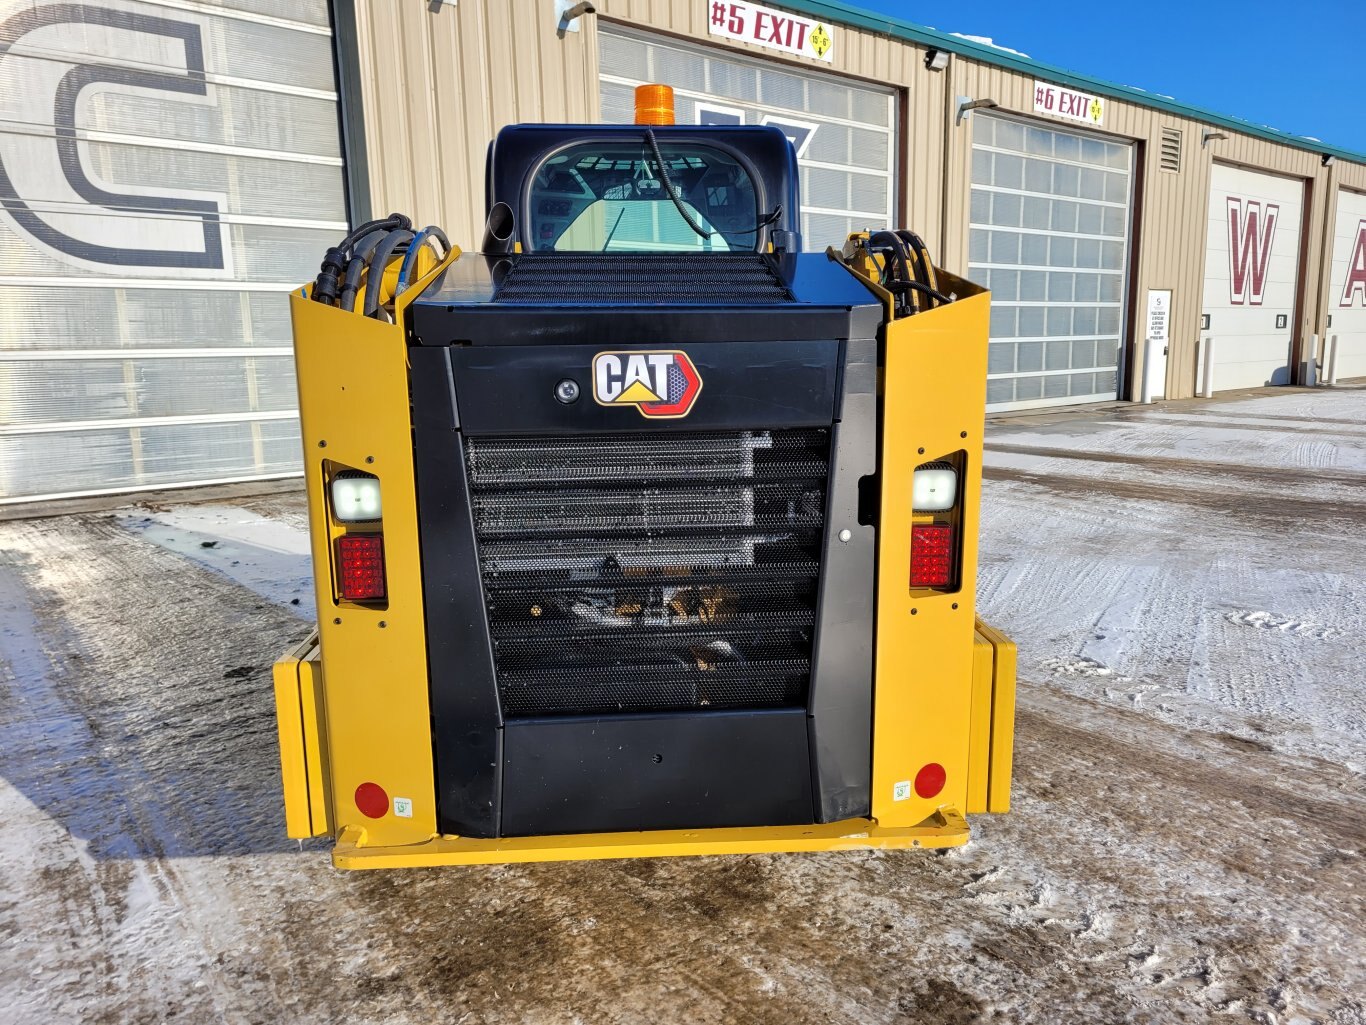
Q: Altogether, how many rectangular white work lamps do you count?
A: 2